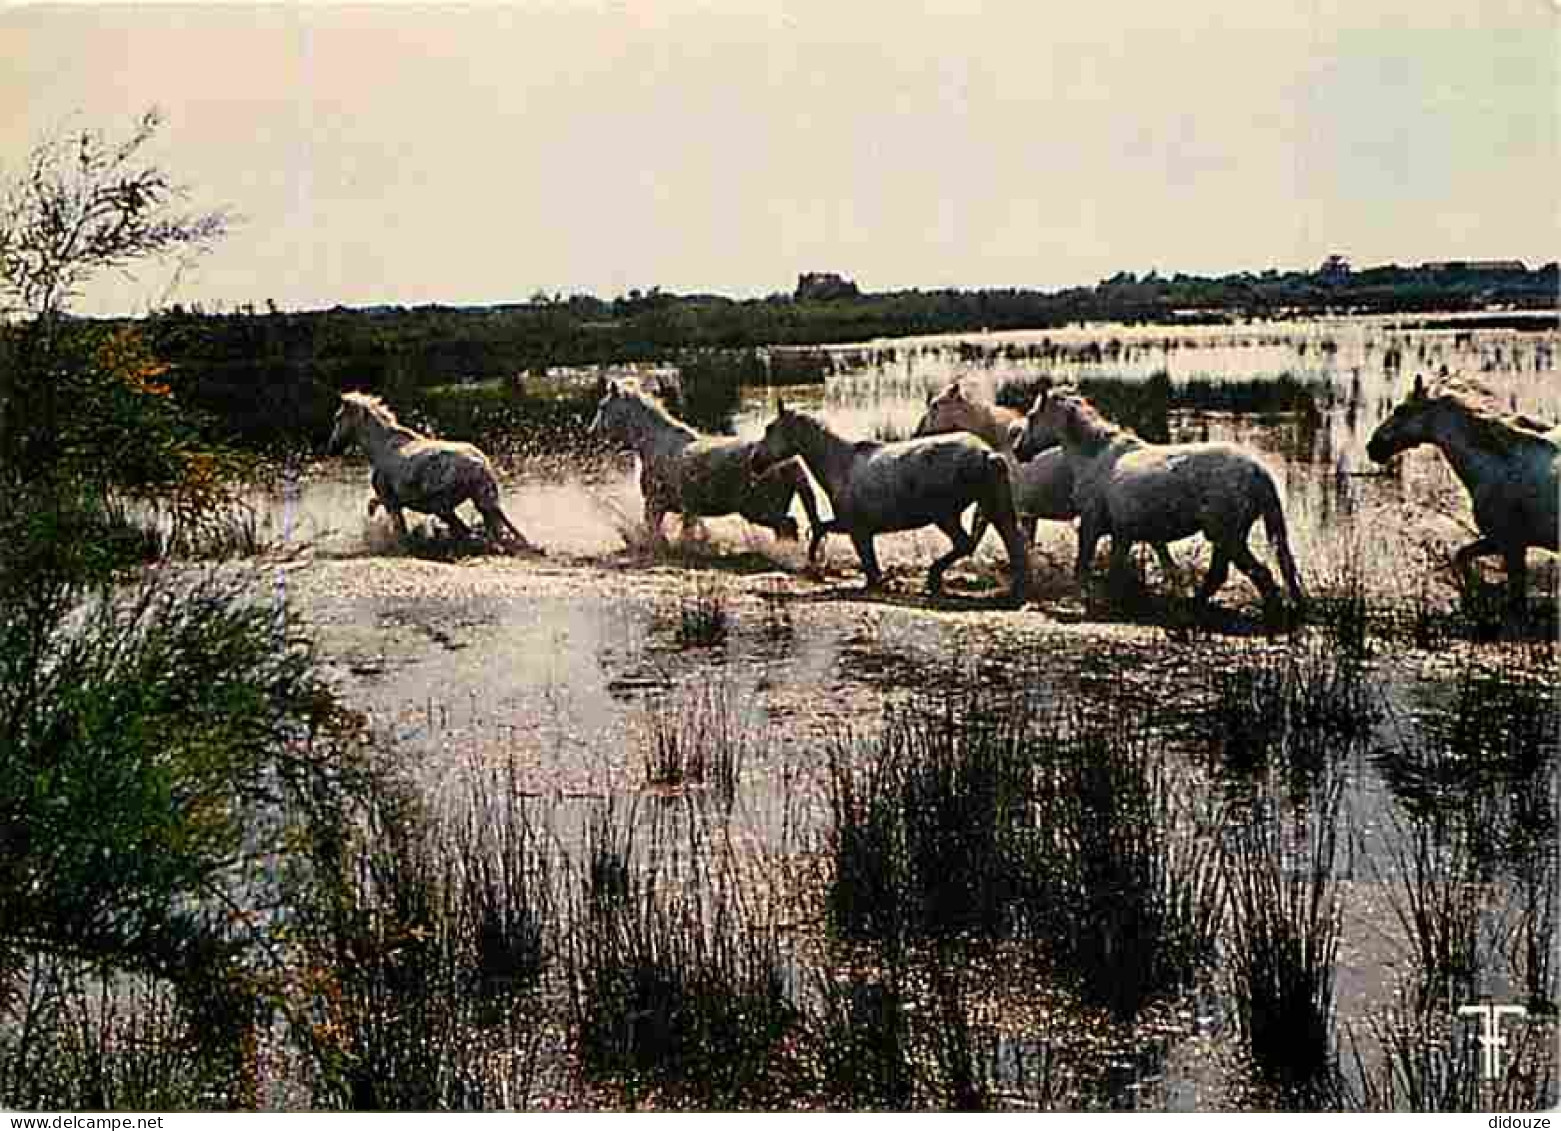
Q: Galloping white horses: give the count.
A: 6